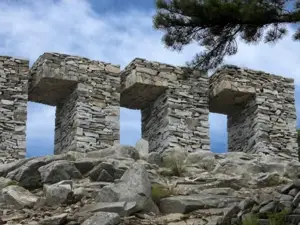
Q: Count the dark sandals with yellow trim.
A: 0